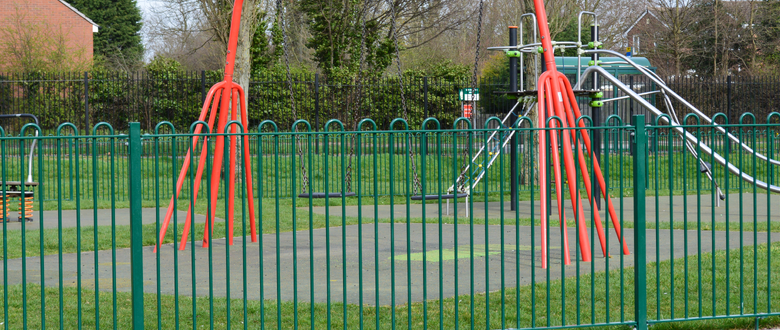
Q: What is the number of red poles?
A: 10